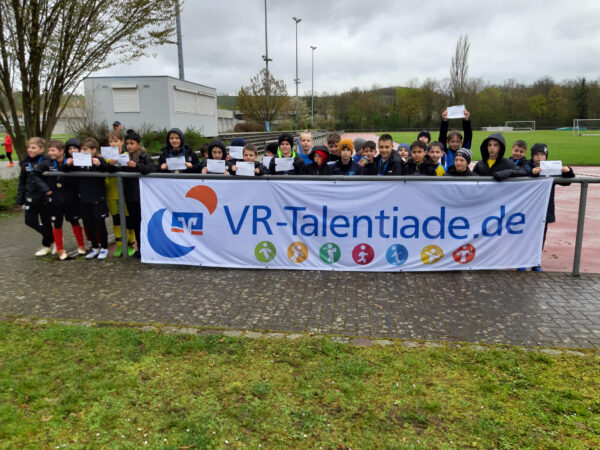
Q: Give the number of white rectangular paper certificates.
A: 11